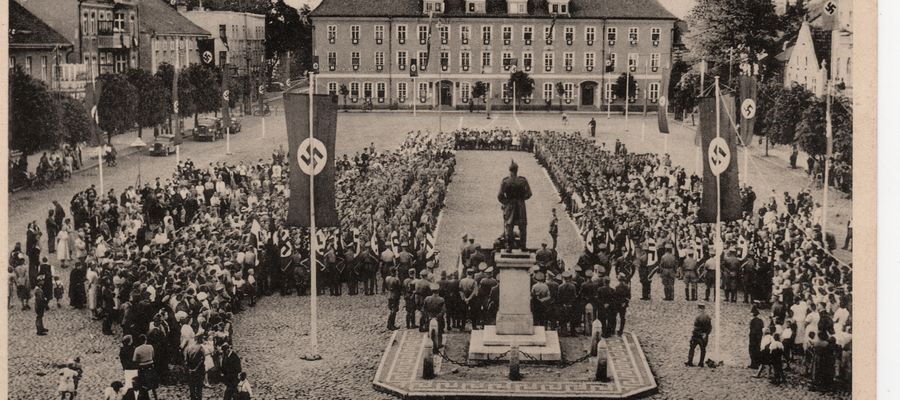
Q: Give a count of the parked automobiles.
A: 3